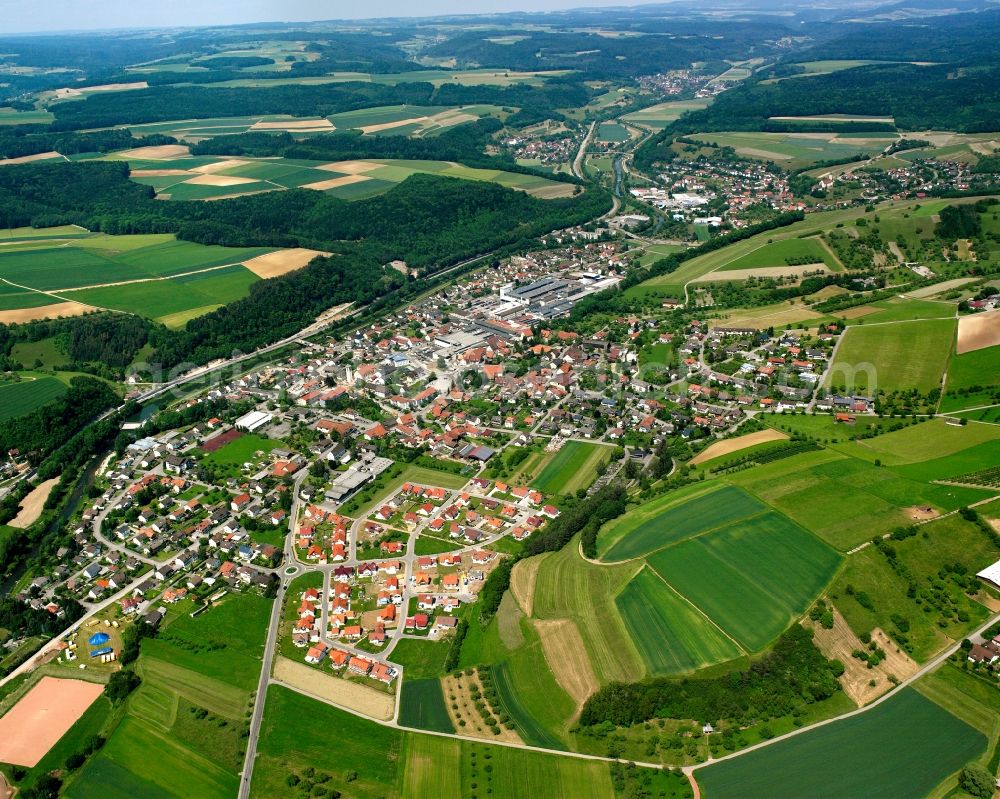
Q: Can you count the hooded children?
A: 0